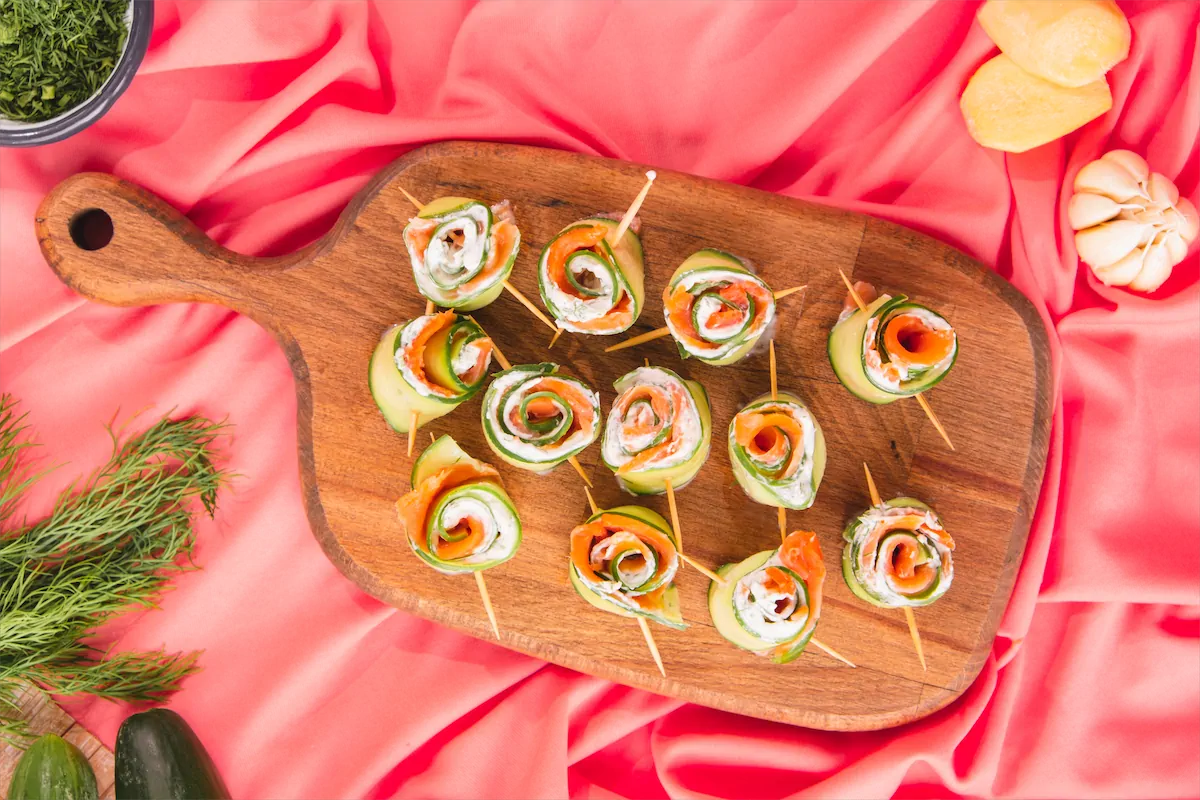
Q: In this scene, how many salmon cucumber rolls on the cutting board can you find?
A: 12